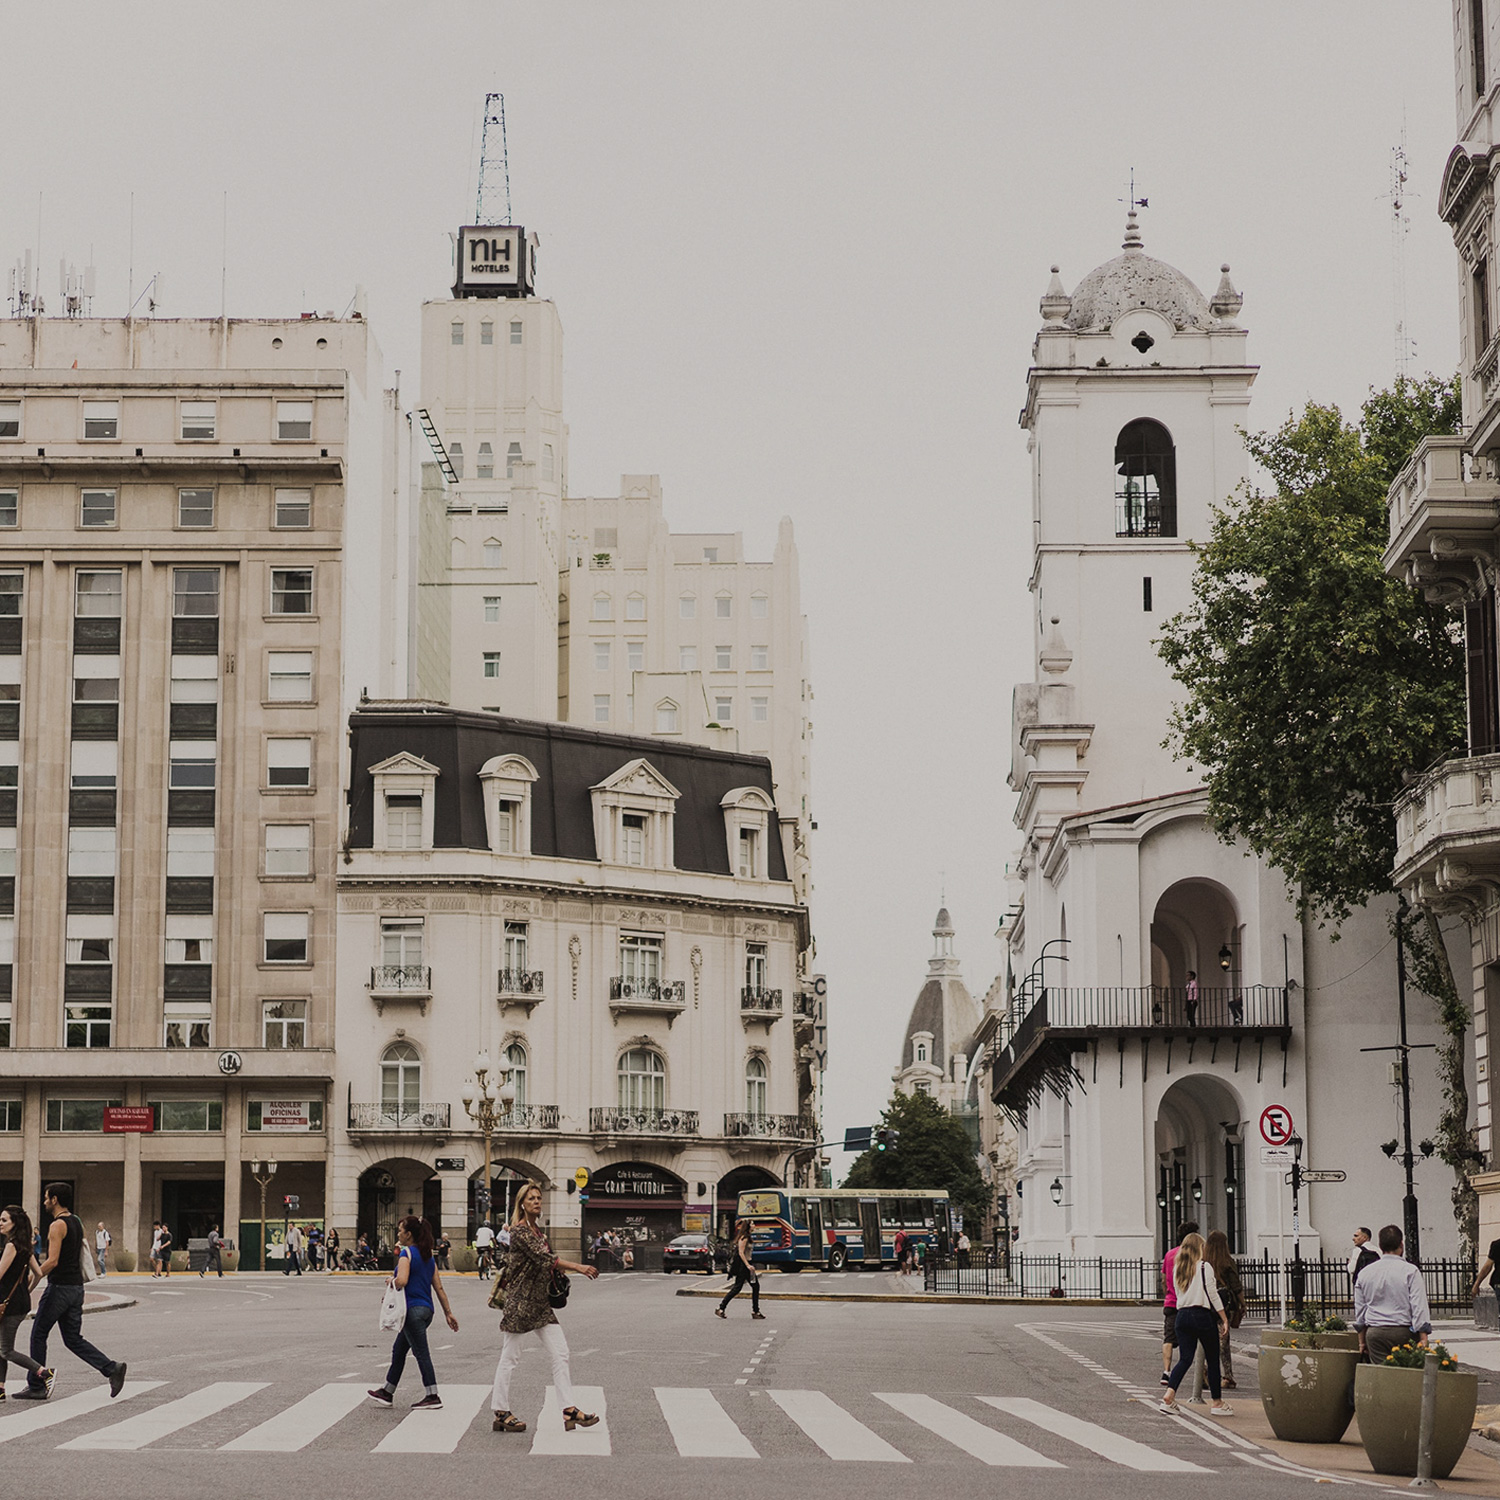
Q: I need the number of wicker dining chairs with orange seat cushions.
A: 0